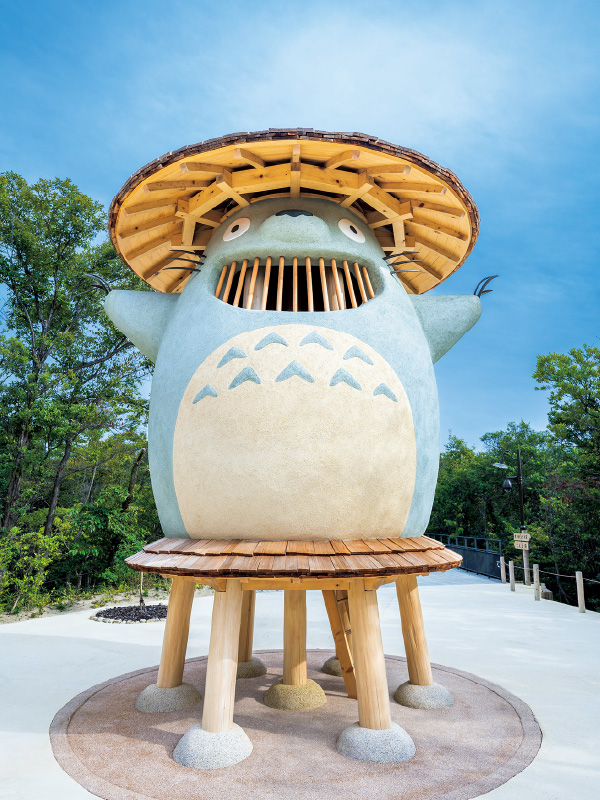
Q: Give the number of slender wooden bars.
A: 13